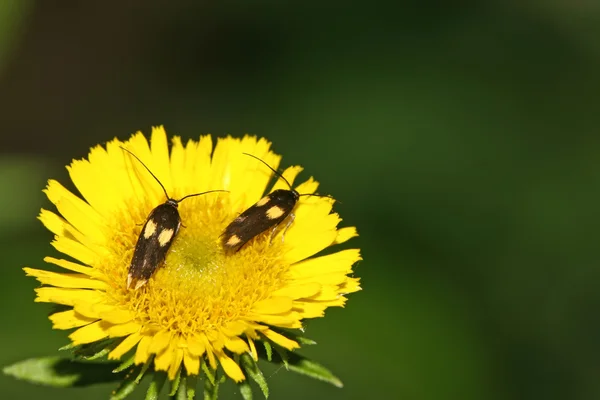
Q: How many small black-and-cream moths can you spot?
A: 2